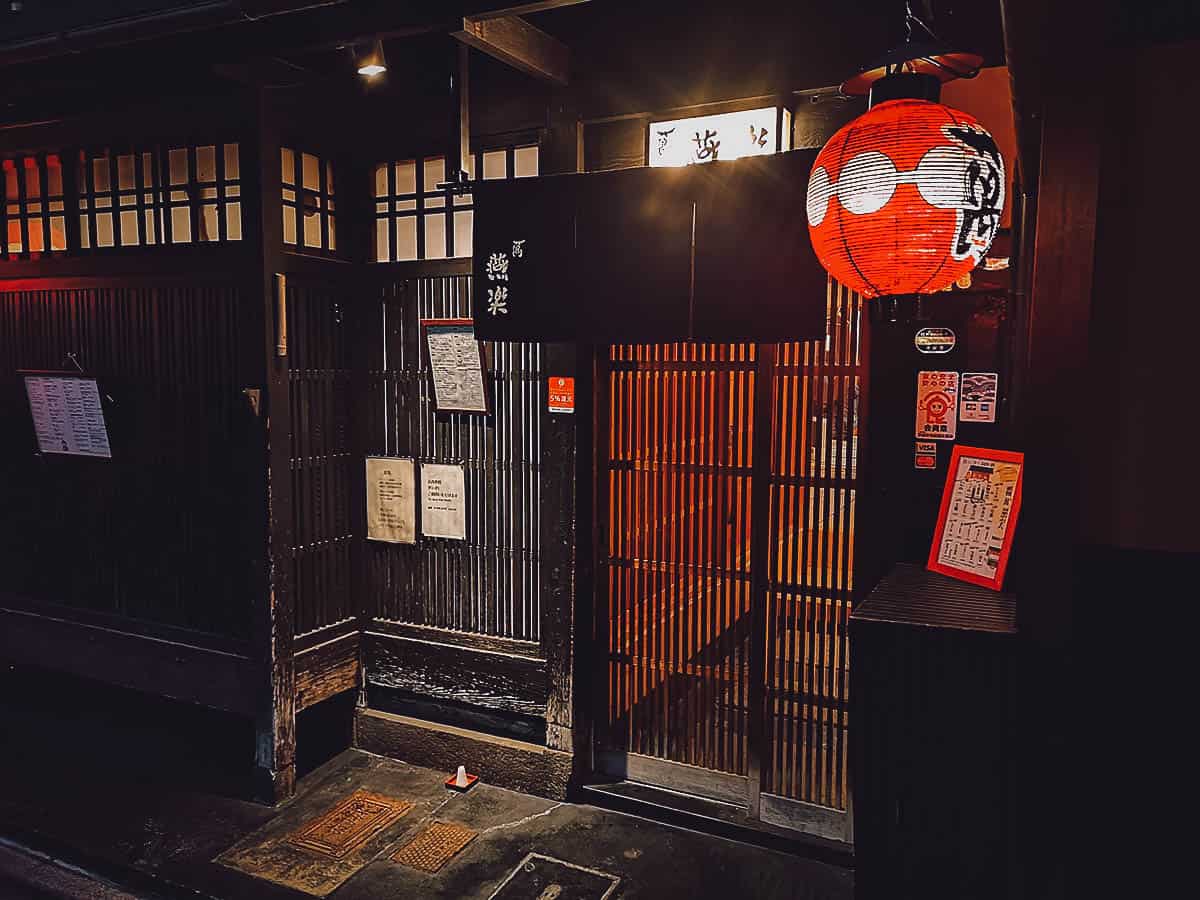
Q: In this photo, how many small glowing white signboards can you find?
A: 1